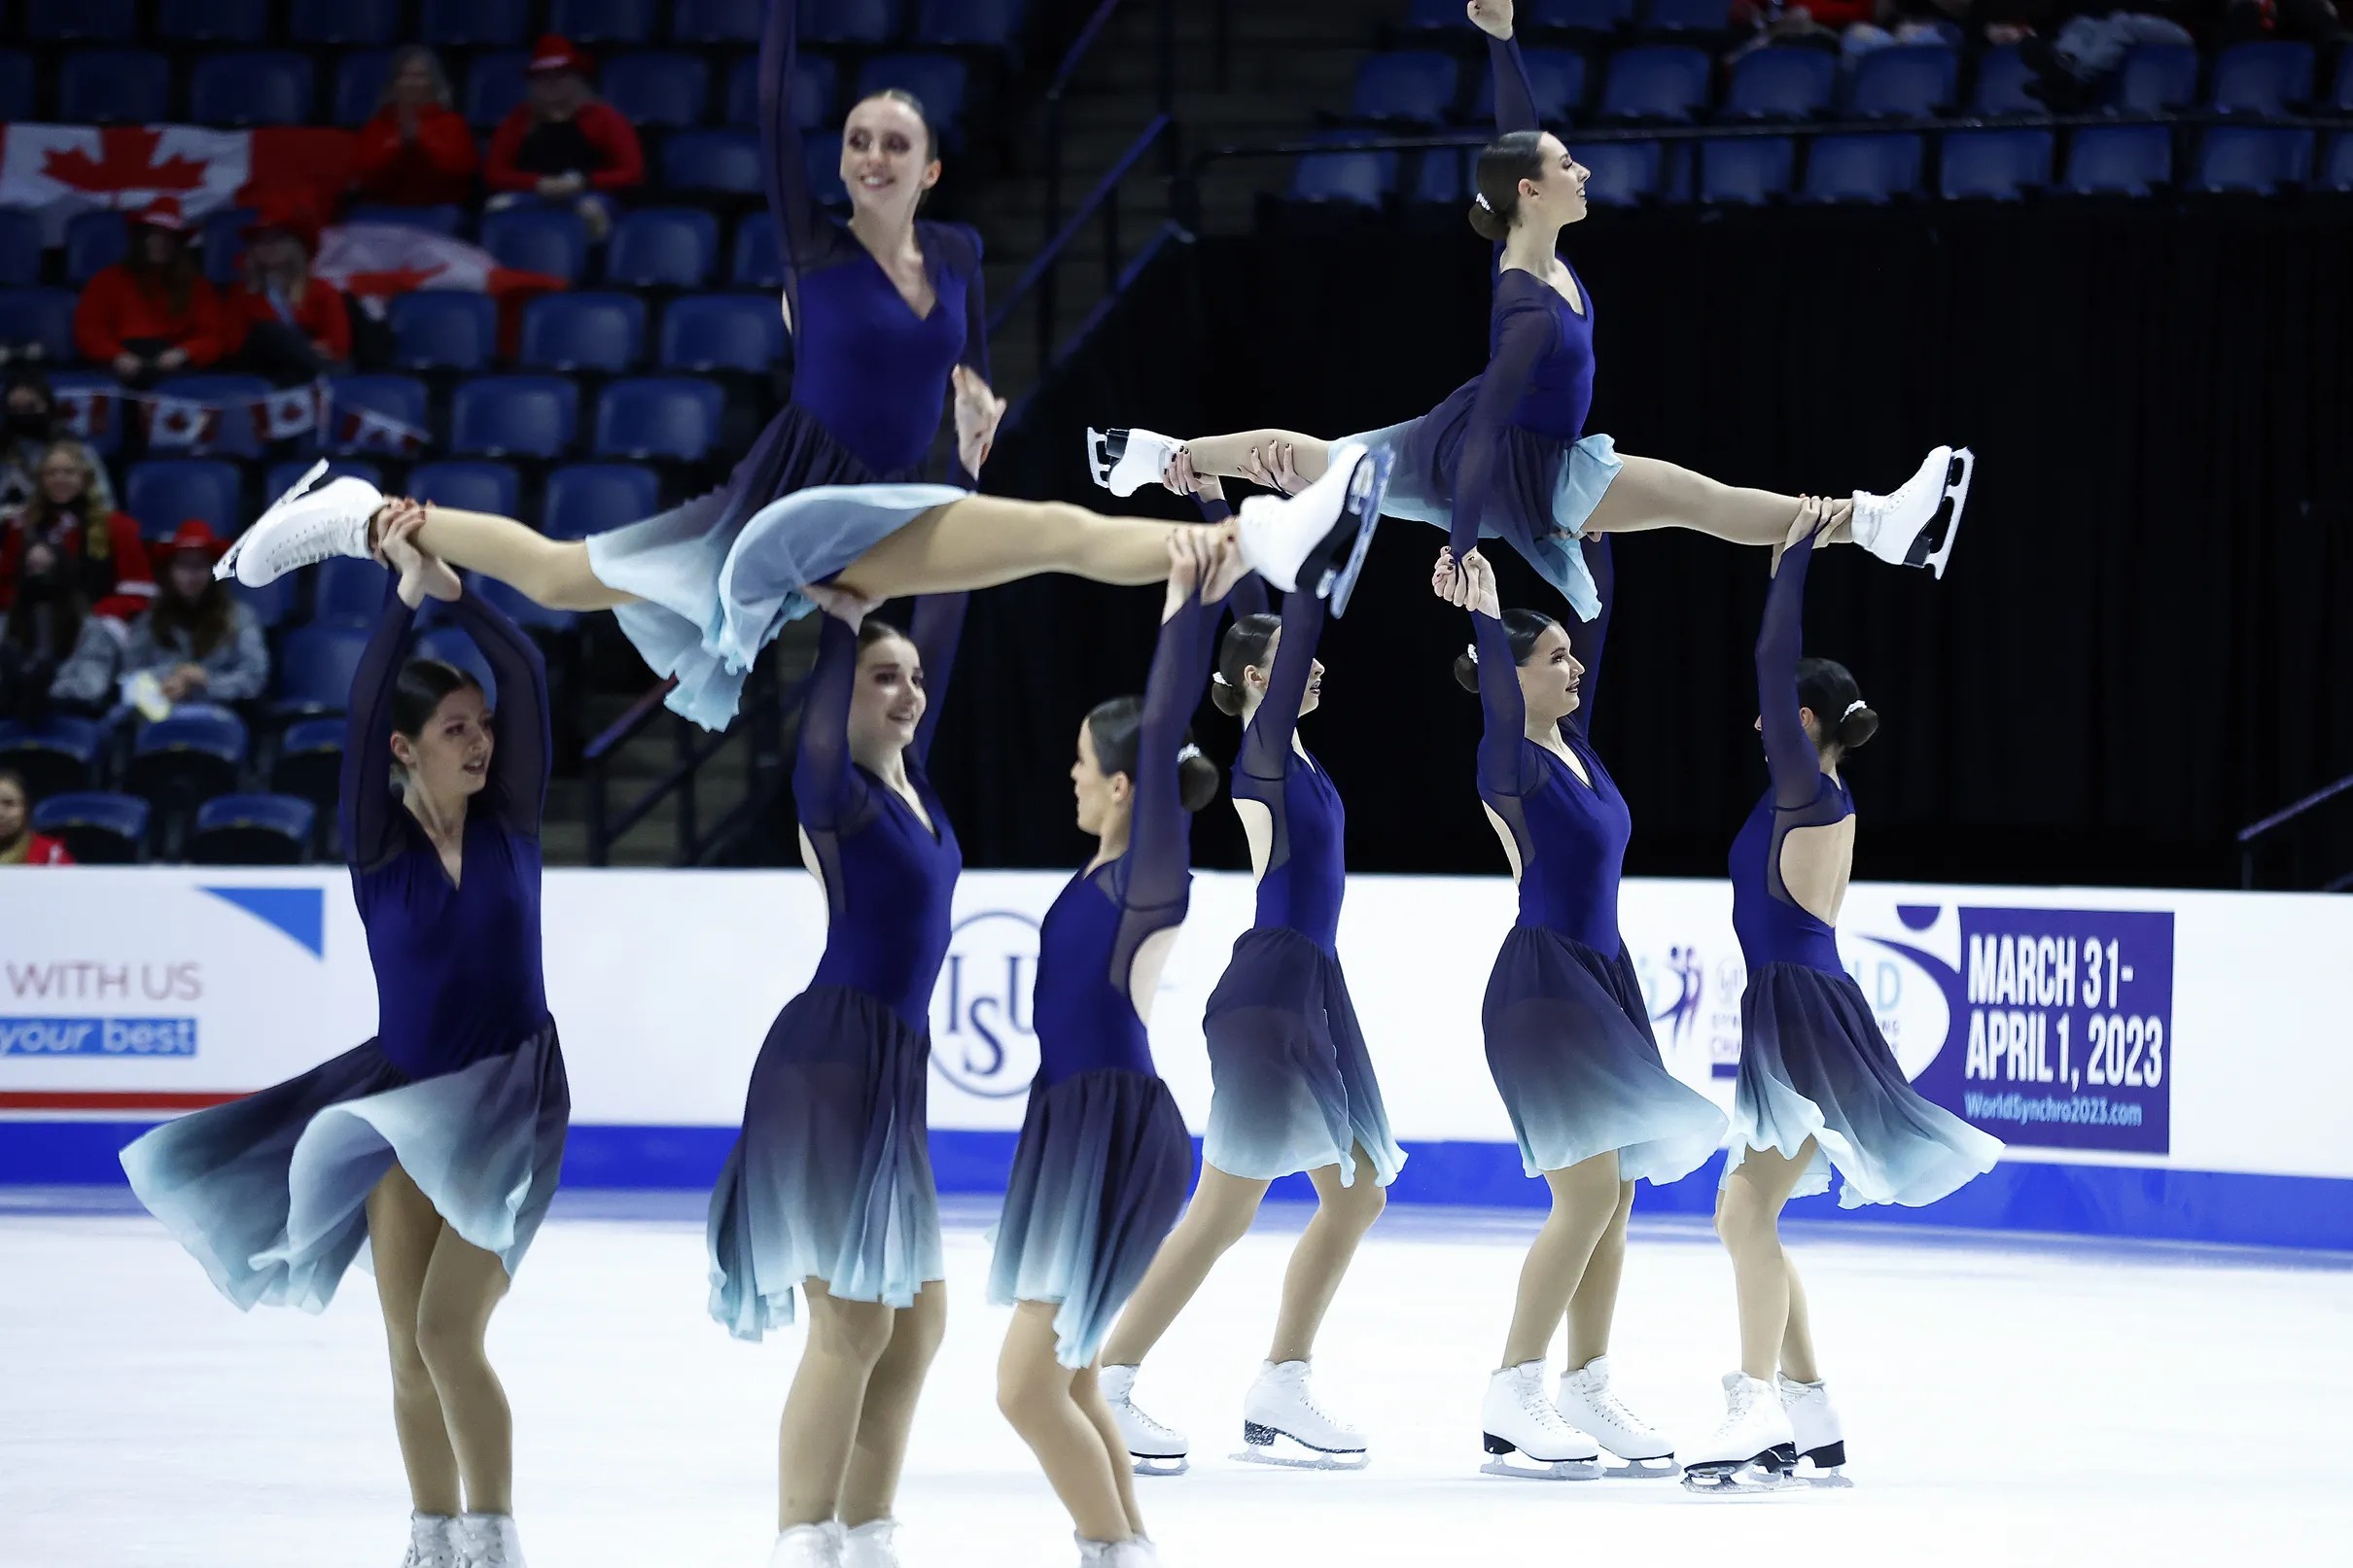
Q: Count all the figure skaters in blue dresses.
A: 8